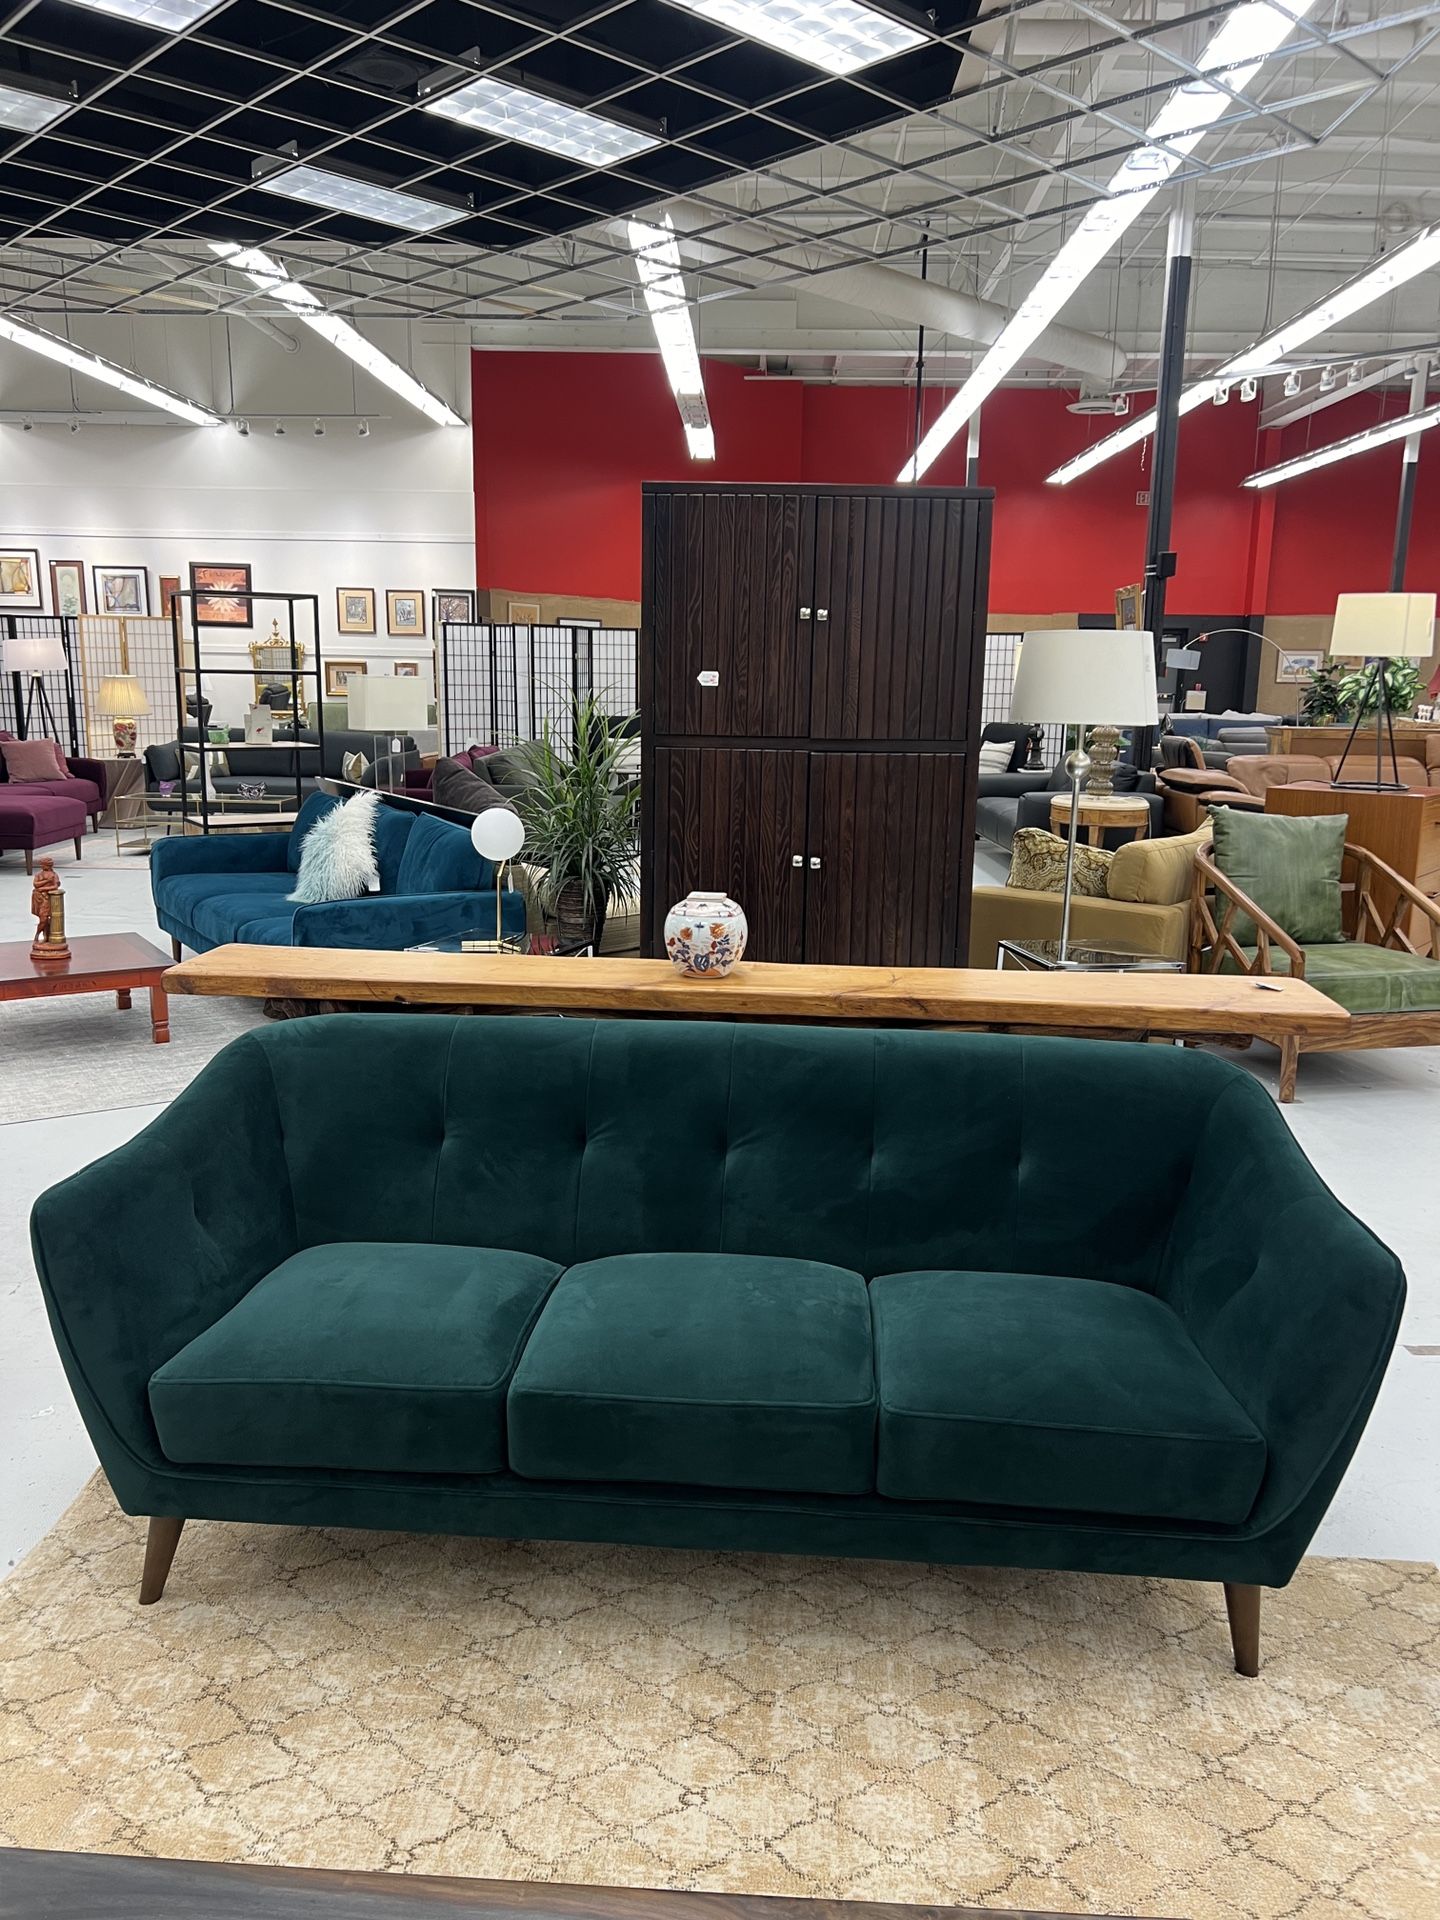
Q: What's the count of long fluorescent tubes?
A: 6